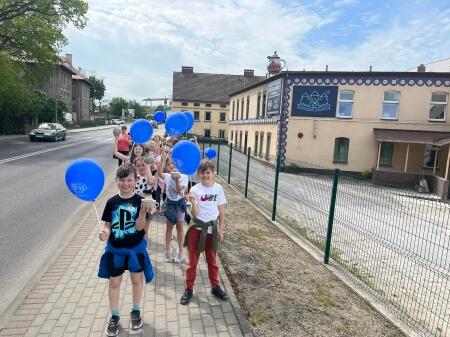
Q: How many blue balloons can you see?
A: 7